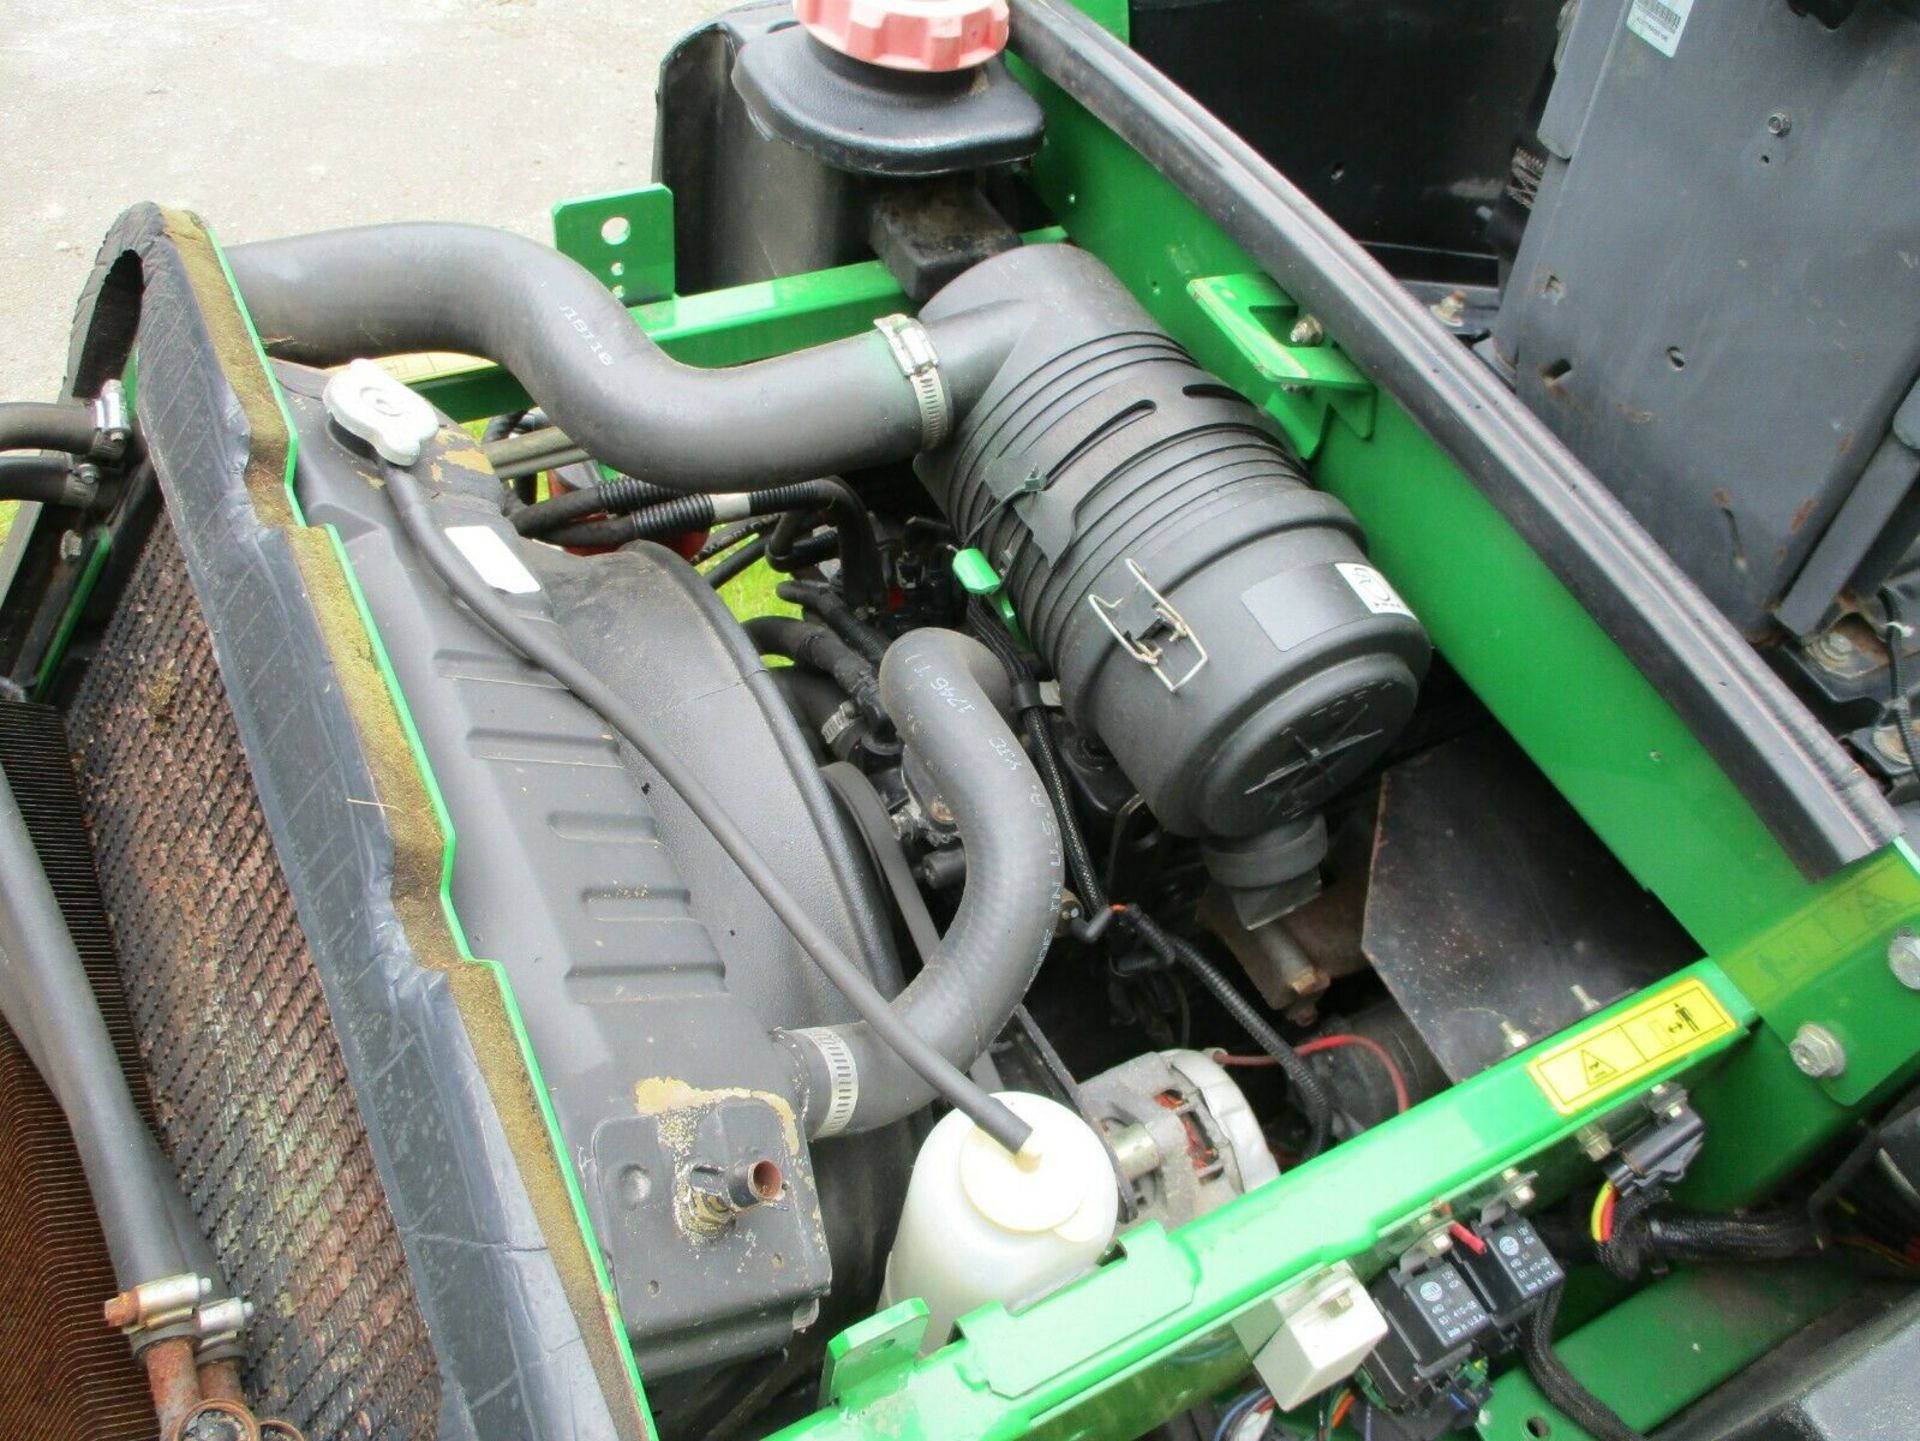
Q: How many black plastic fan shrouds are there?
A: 1